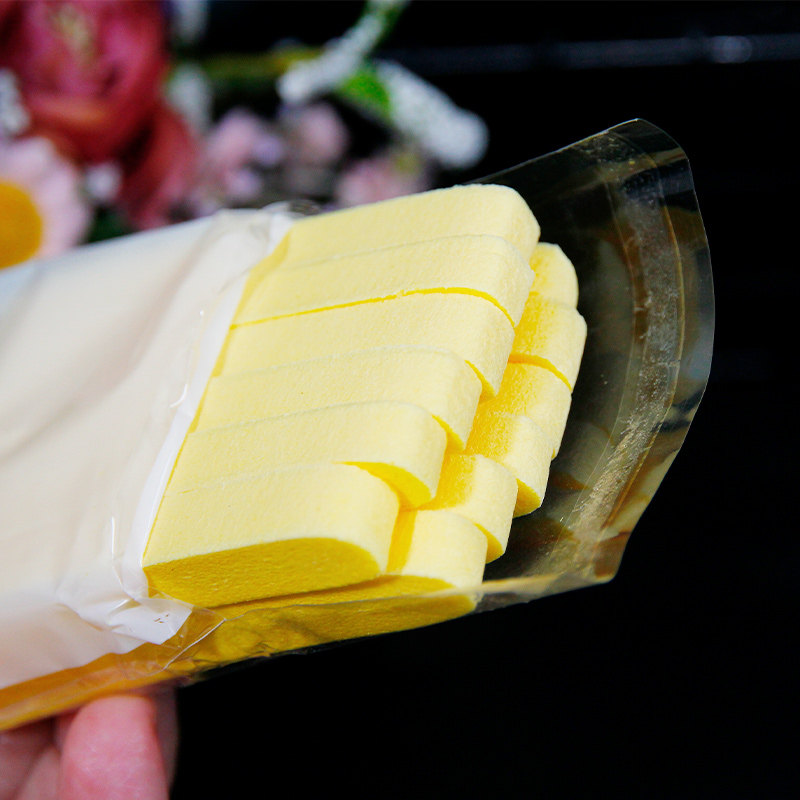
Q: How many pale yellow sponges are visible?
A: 12